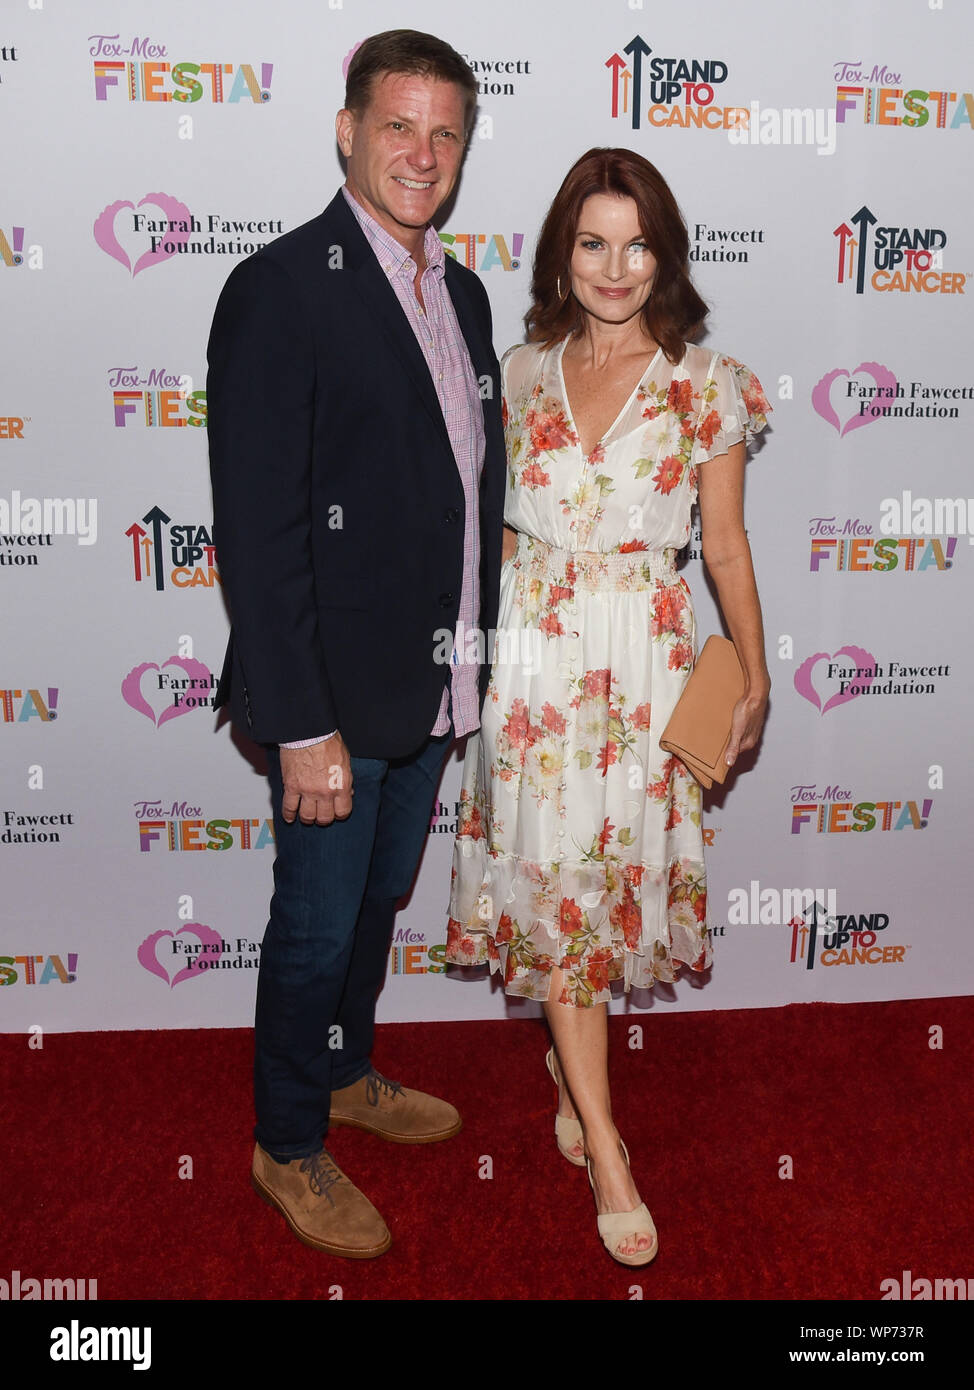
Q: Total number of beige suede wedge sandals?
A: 2